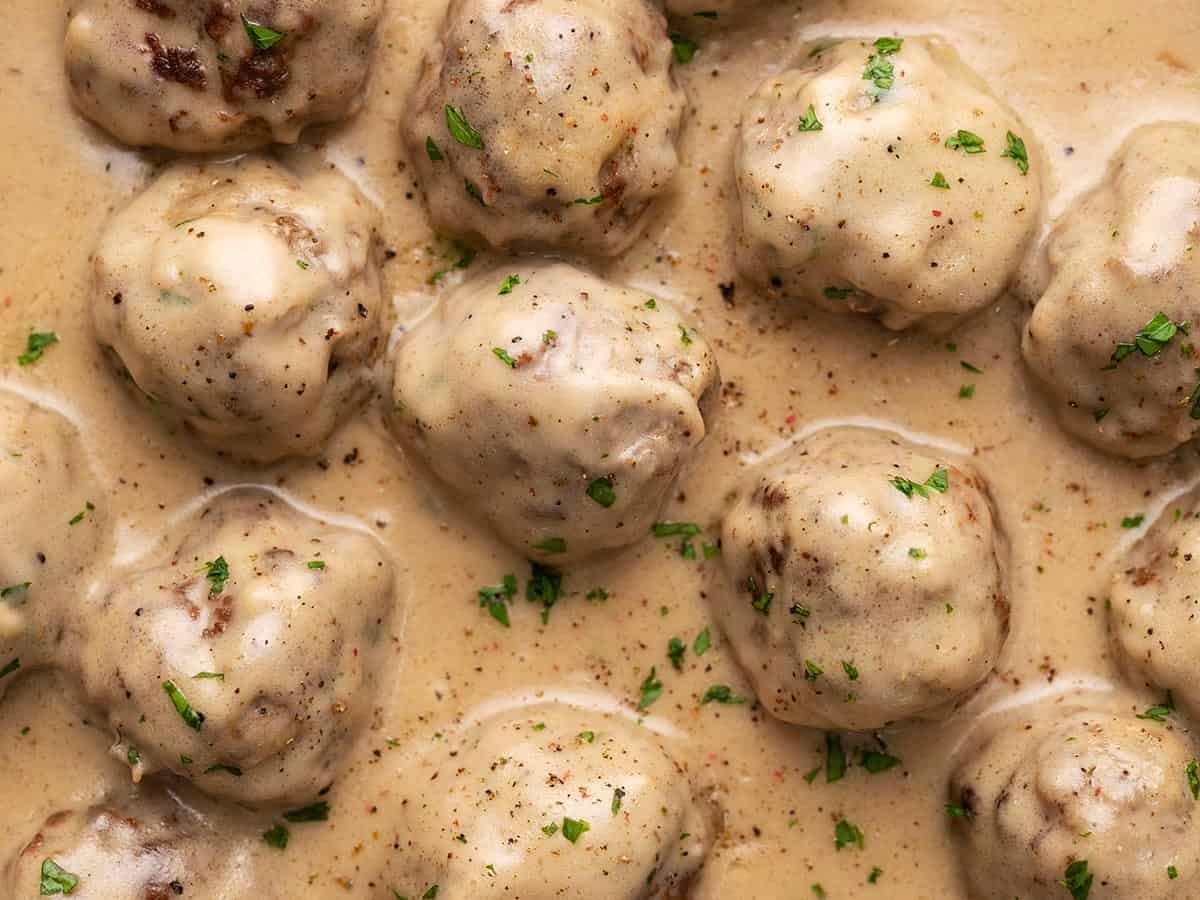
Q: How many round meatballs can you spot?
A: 13